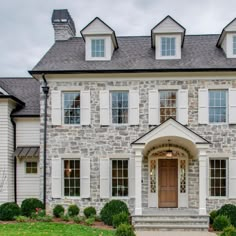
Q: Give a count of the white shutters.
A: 13